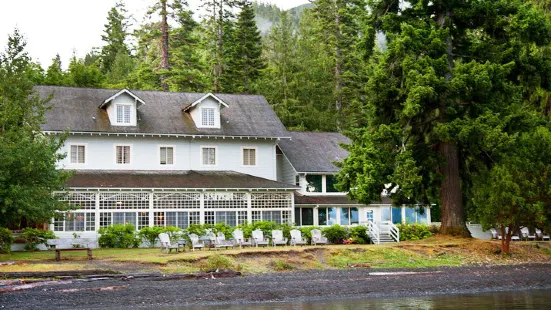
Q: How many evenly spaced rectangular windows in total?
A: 5